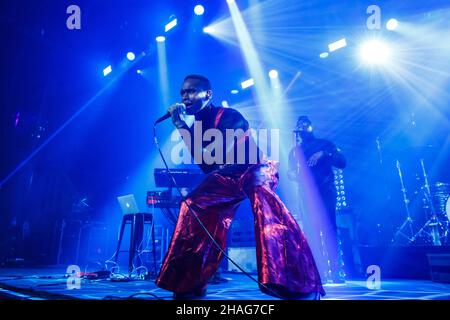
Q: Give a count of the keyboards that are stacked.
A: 2